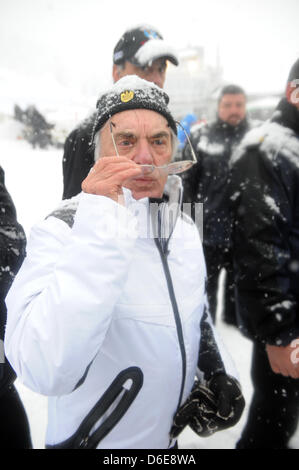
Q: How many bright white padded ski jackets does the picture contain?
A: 1